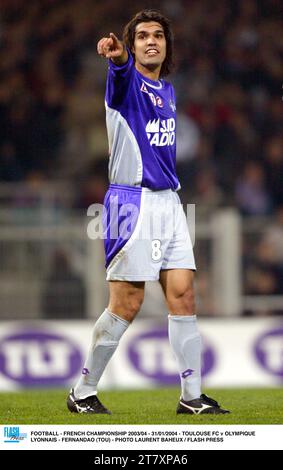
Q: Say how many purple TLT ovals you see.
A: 3